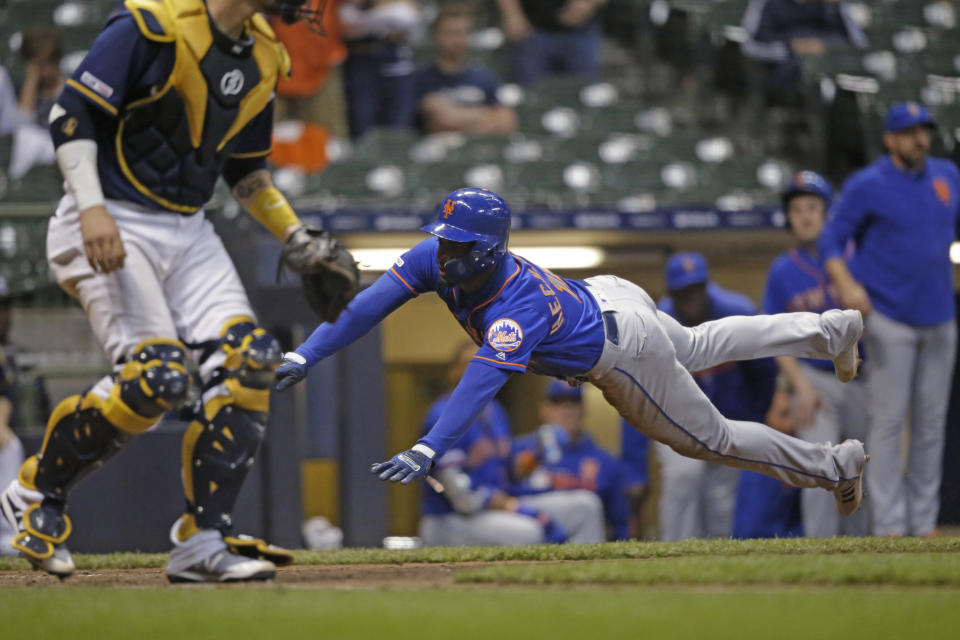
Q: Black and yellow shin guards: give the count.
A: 2